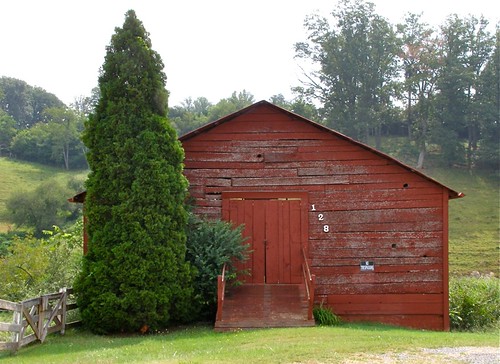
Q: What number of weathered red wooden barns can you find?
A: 1